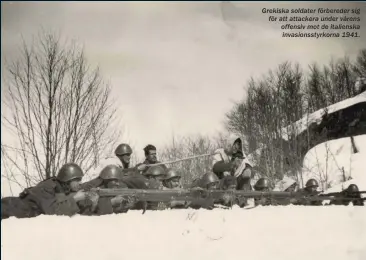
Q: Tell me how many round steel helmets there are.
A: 9